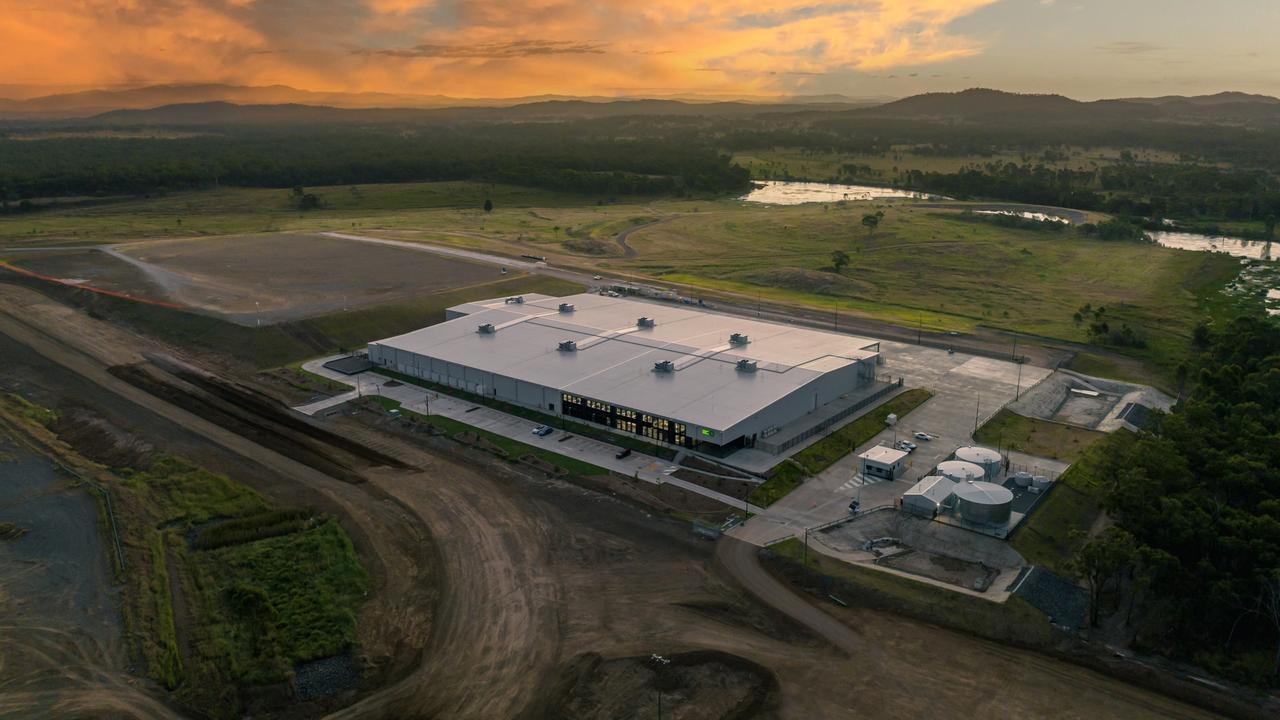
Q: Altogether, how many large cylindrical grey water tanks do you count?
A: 3